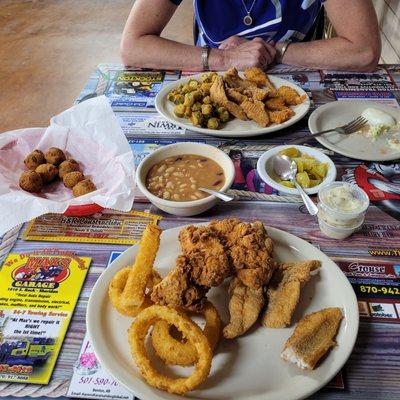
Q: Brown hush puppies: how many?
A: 7